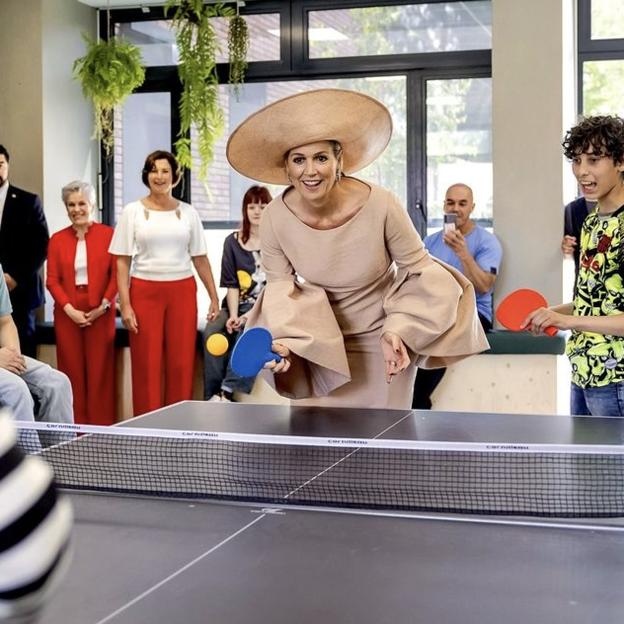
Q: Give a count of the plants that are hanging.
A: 3